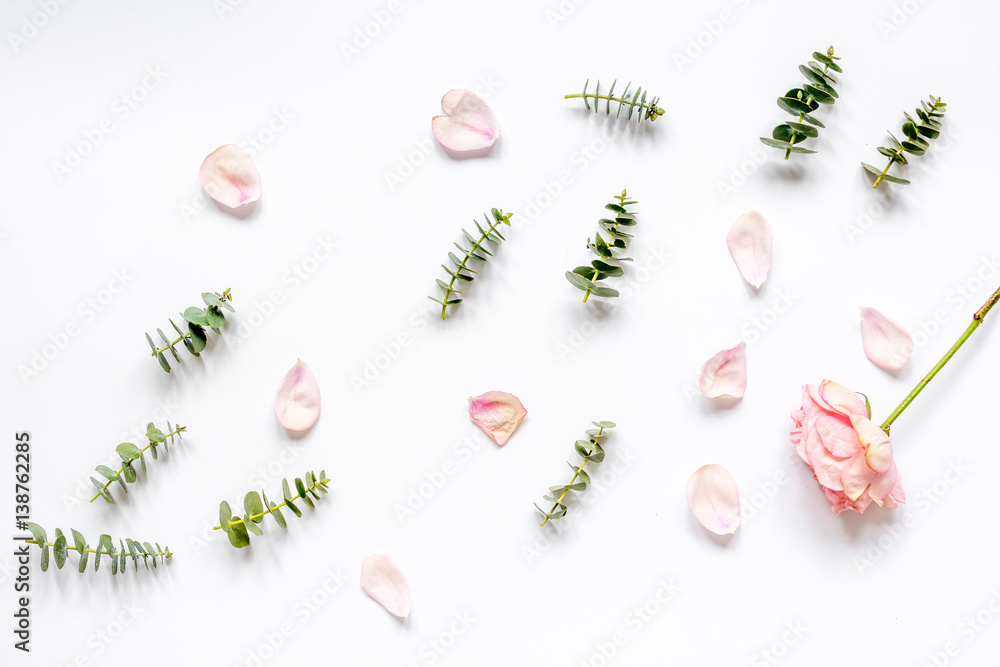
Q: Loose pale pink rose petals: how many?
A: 9